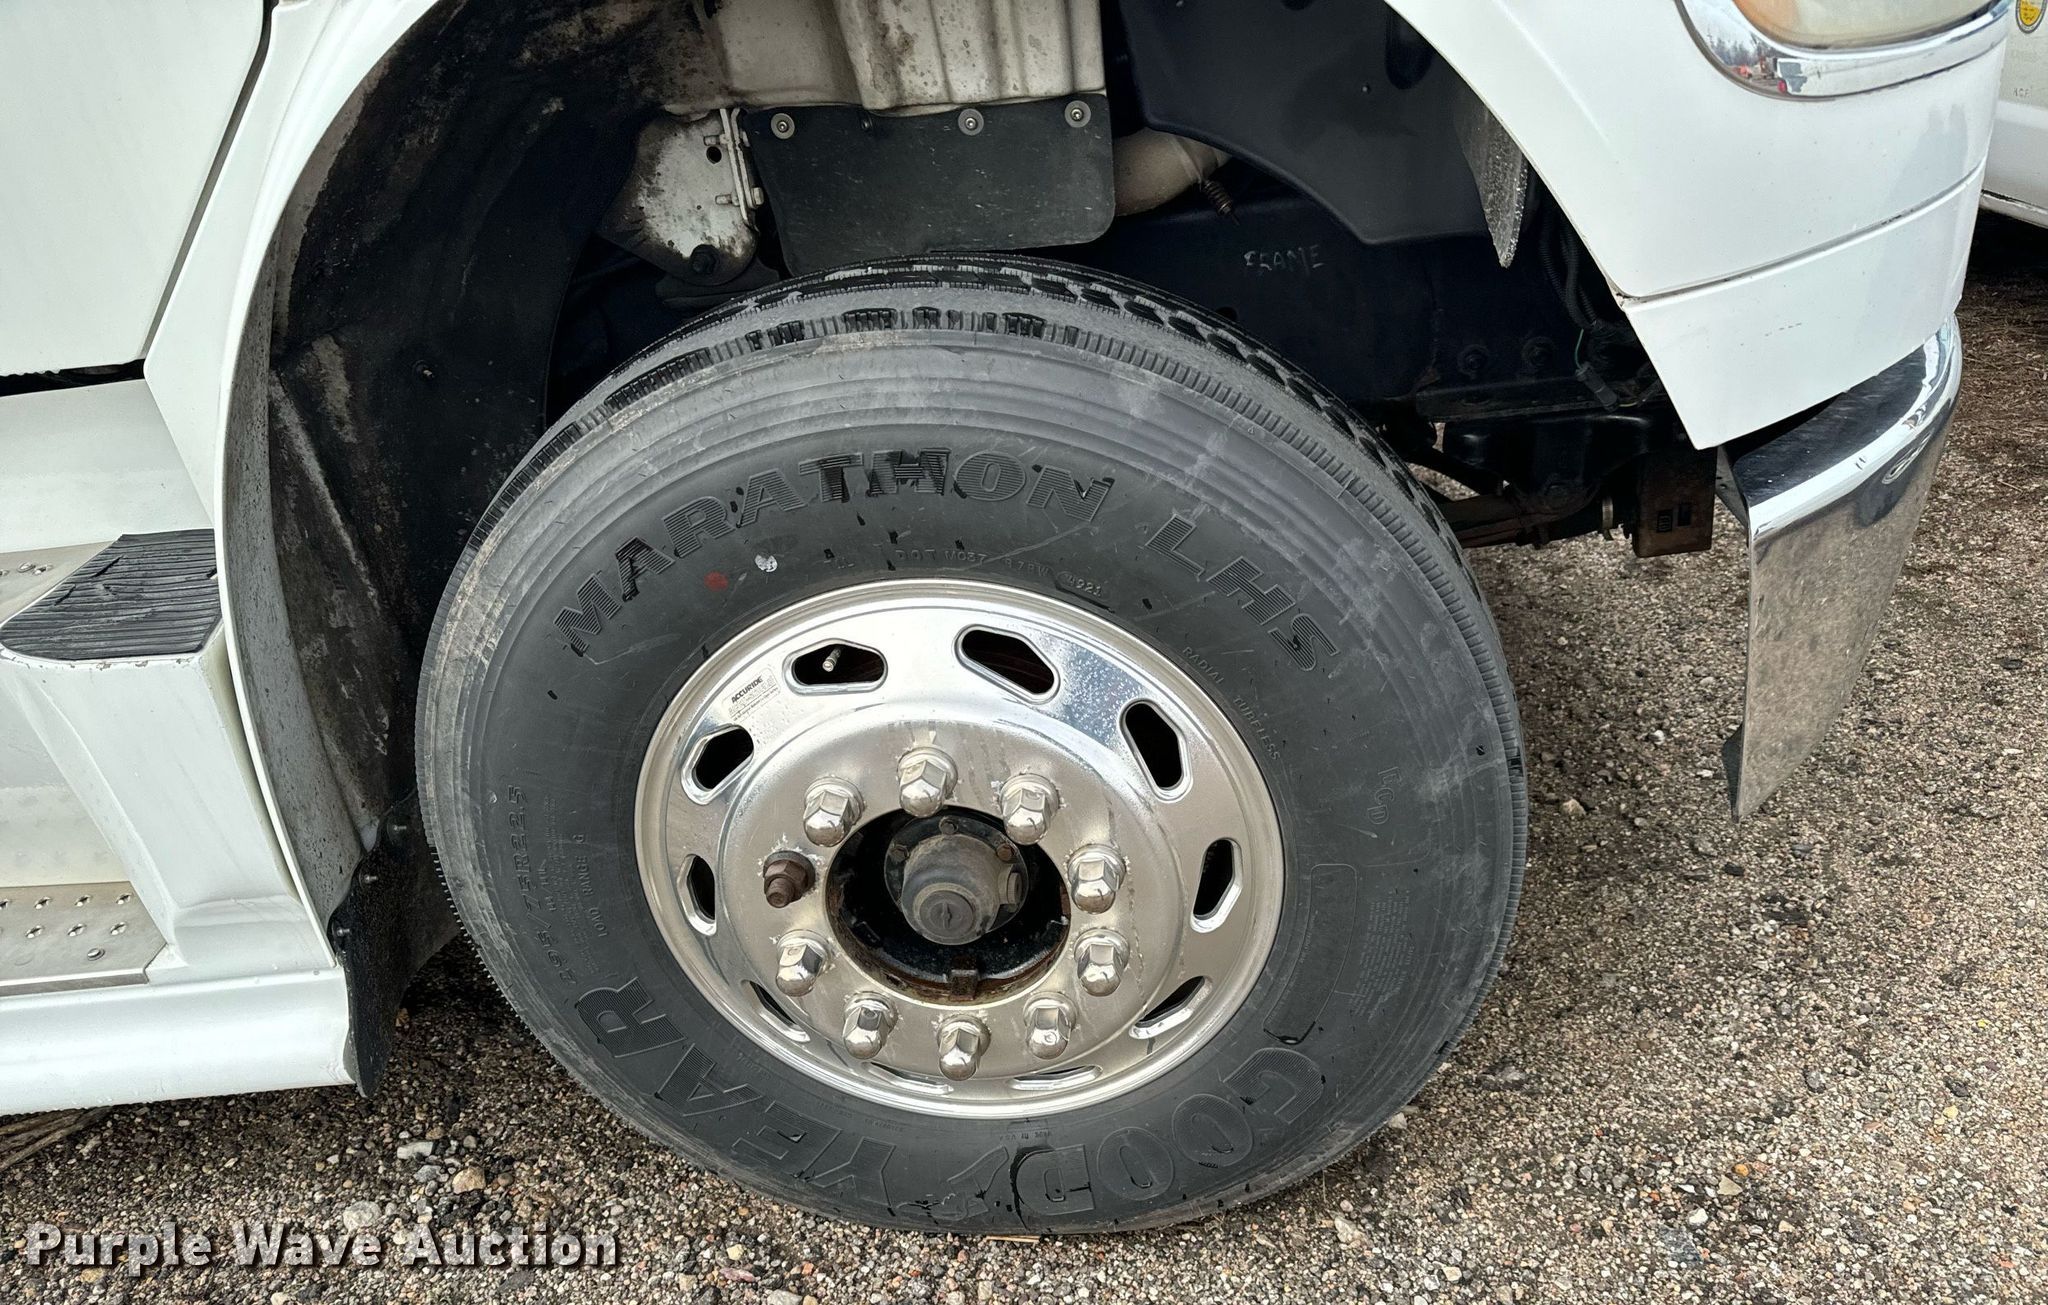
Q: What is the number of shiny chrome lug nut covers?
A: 9